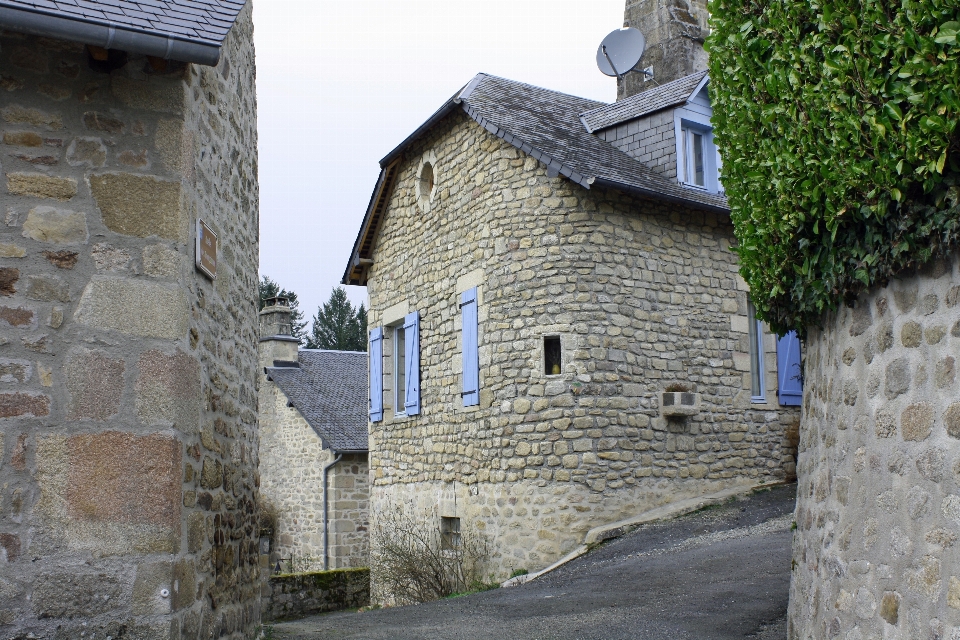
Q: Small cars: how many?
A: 0